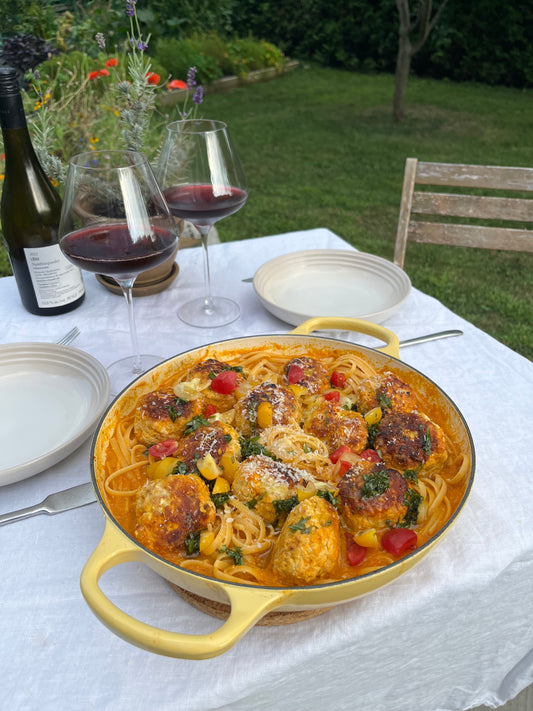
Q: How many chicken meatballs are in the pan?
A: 12